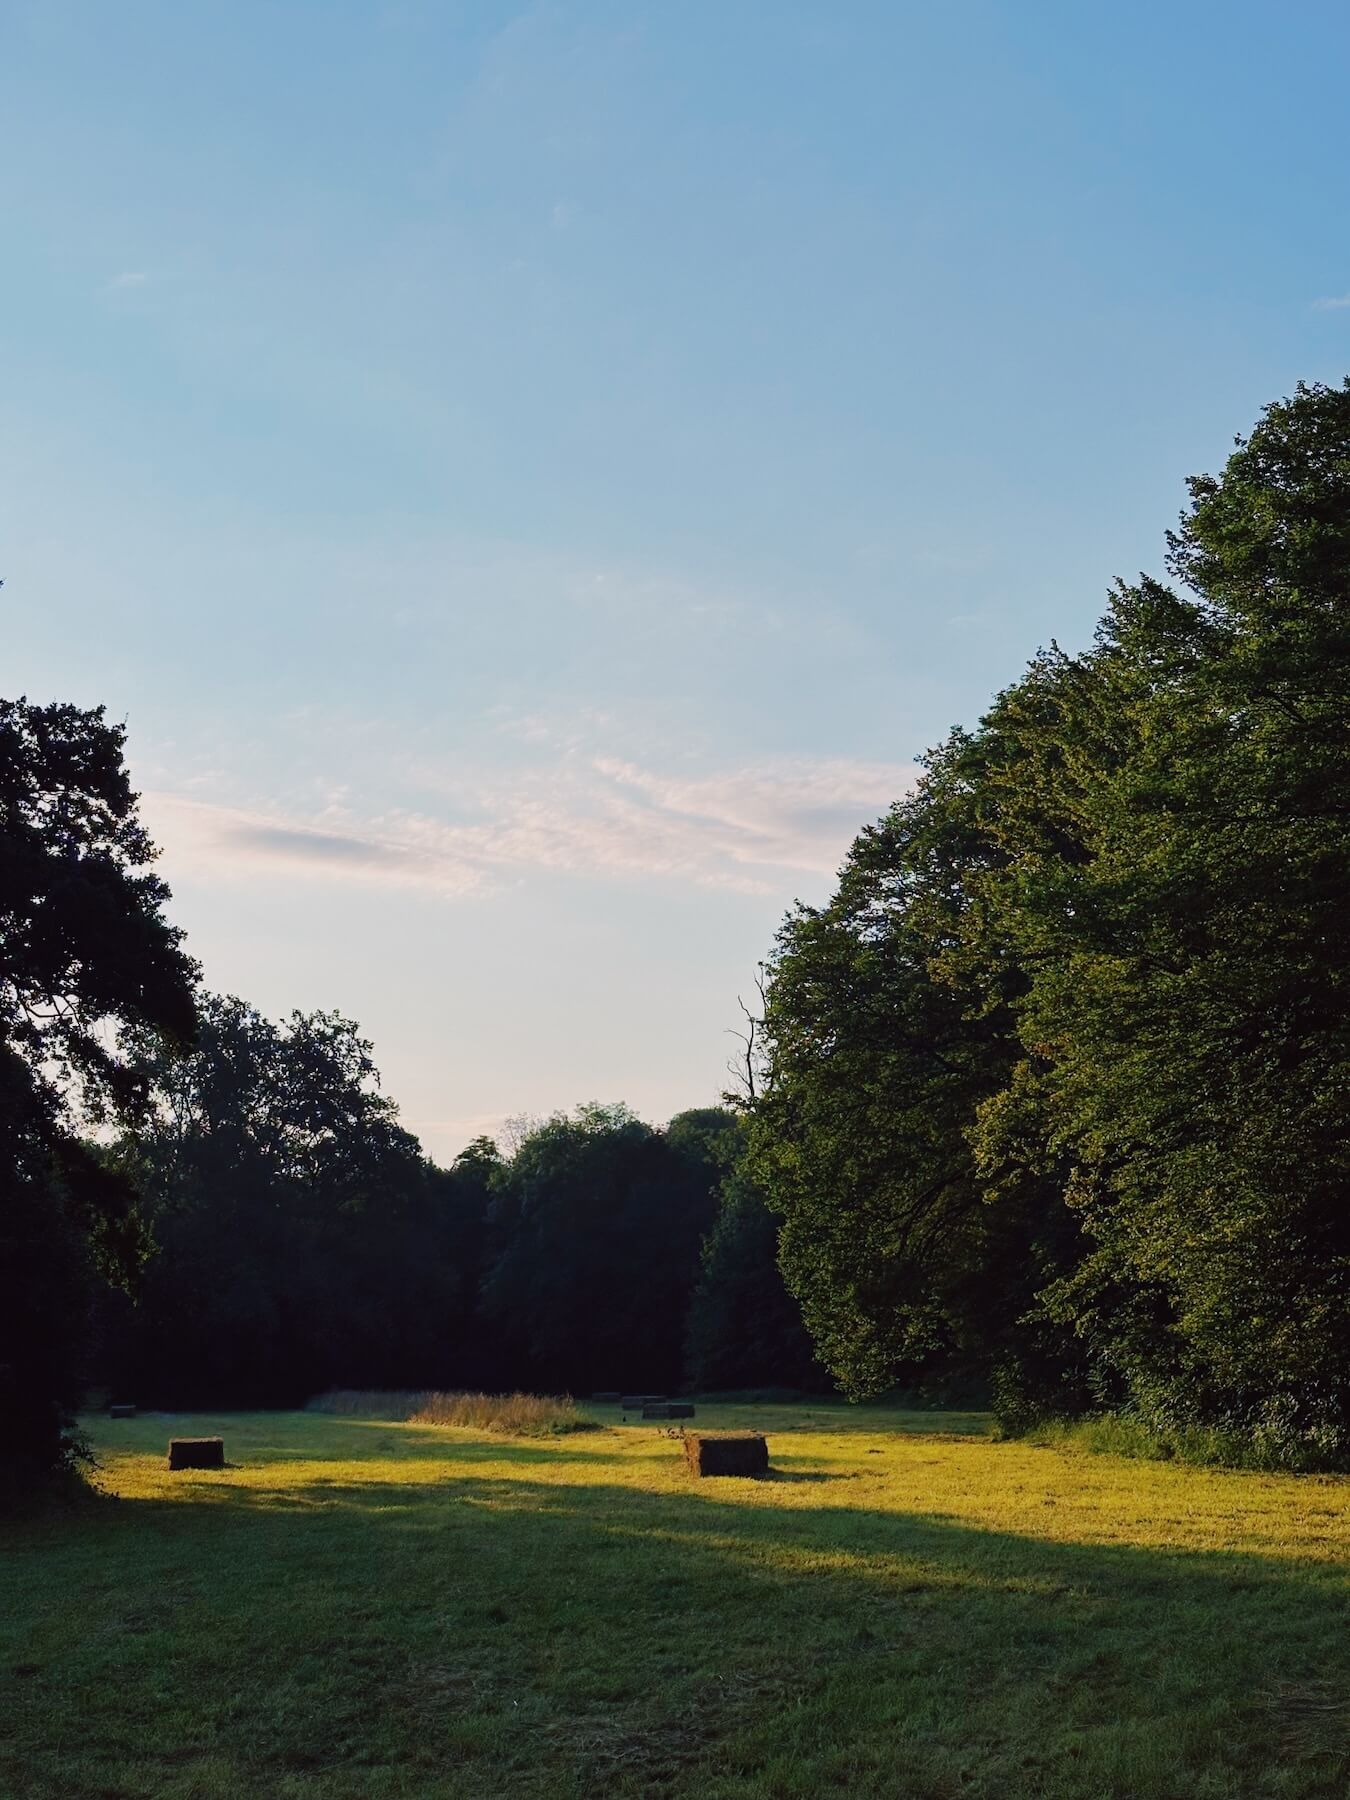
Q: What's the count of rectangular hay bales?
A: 6